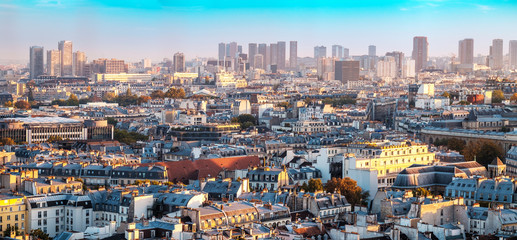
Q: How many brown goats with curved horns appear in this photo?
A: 0